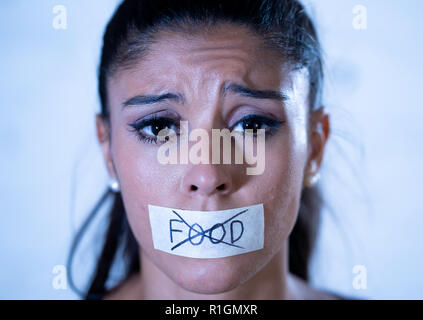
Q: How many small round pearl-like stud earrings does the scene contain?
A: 2